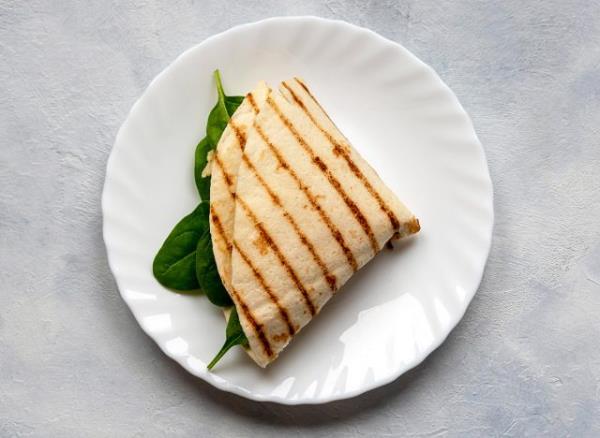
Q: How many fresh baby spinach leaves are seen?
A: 5